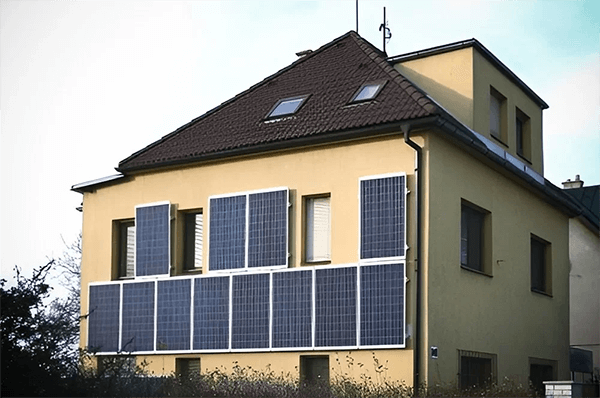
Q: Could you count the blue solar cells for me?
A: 12